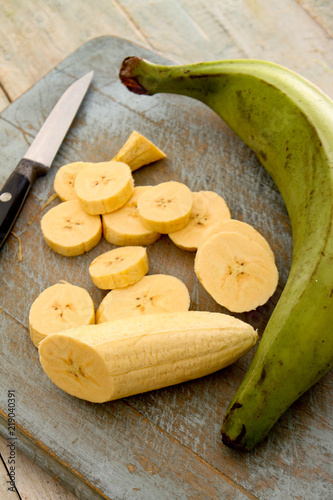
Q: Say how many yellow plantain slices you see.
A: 11